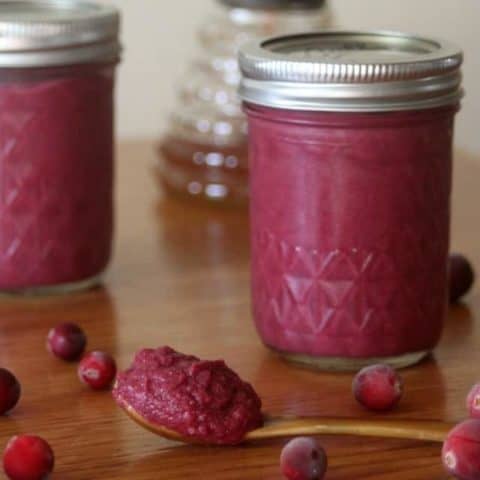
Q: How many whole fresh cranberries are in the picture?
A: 9